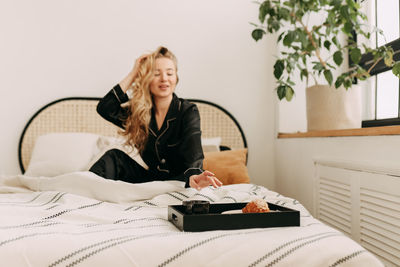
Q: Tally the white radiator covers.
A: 1